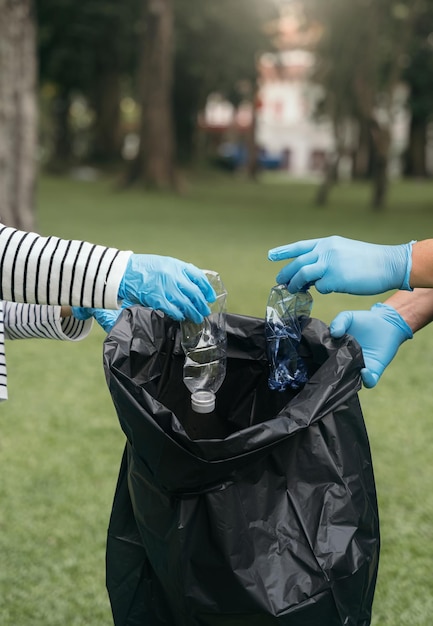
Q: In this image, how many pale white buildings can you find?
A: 1